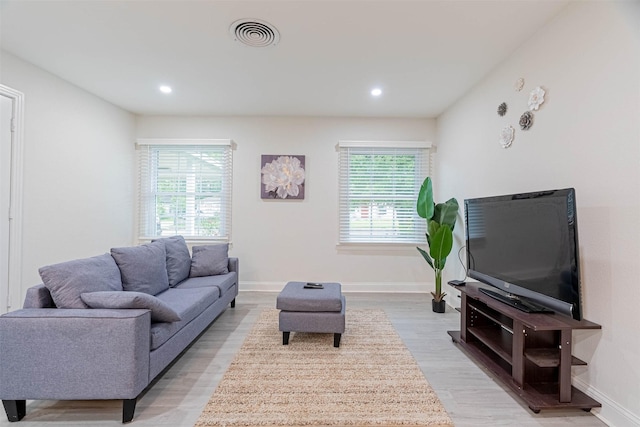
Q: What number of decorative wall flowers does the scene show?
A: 5